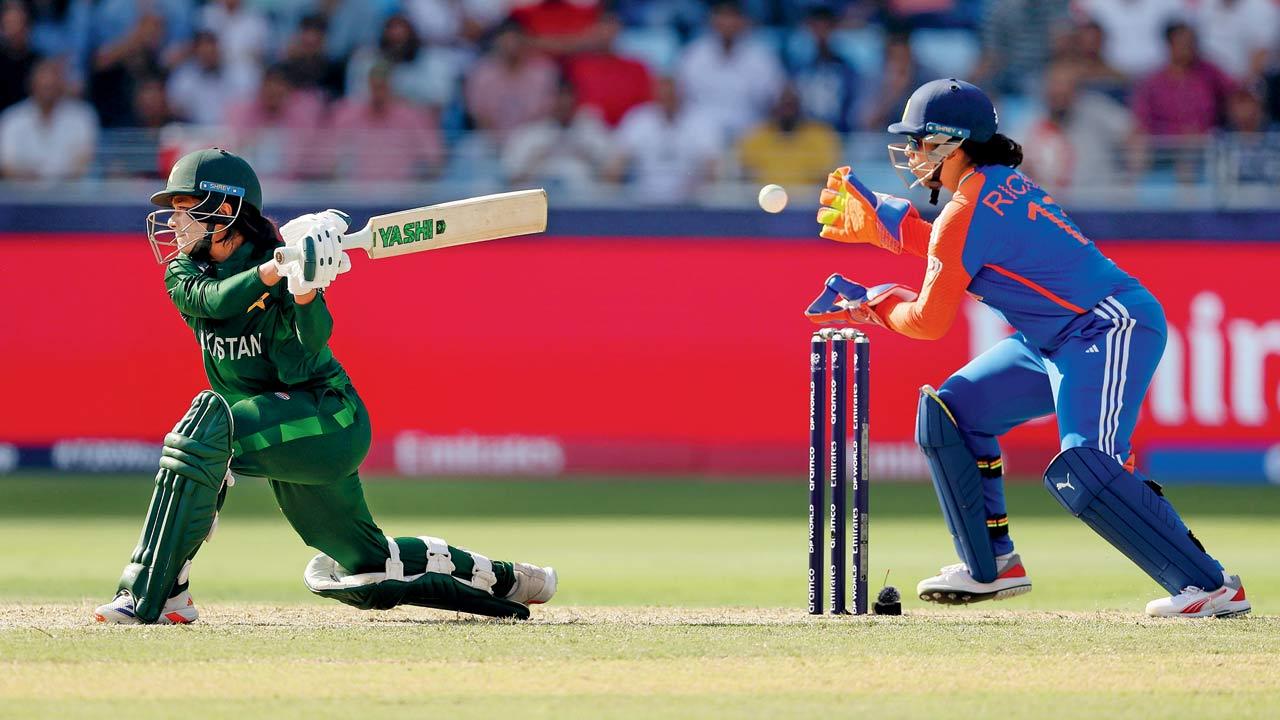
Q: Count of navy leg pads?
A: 2